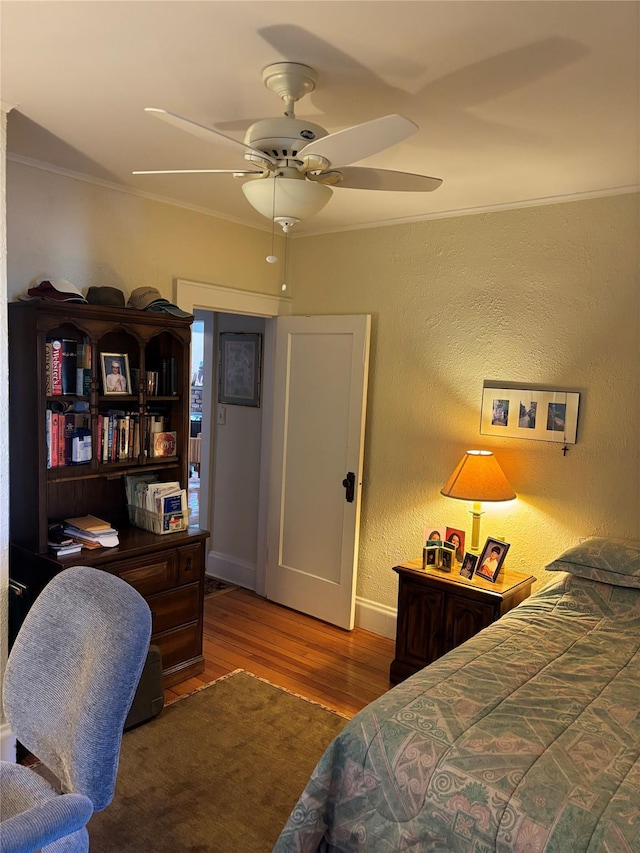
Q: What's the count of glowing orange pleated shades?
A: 1